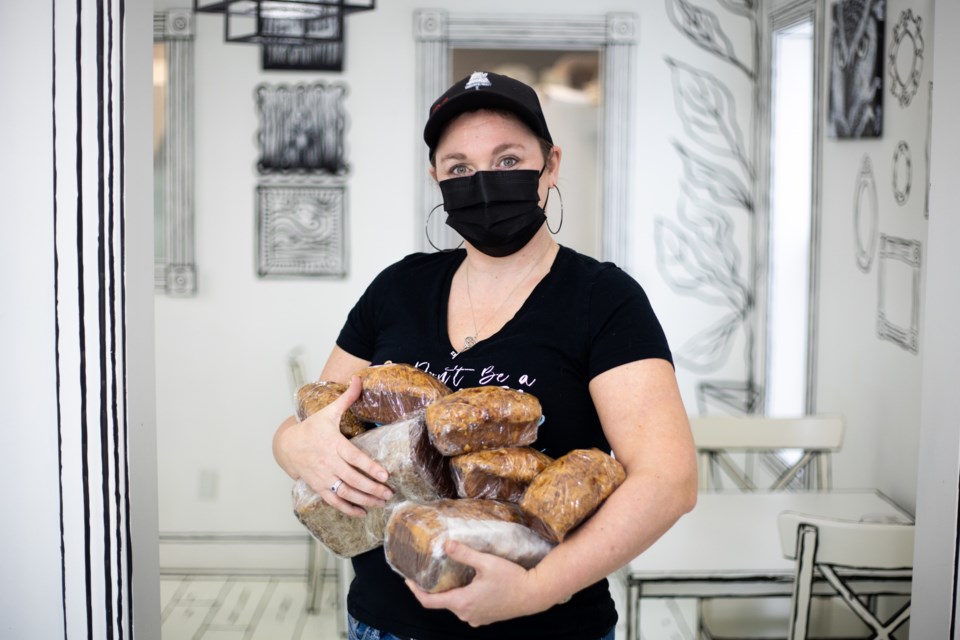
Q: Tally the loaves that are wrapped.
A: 7